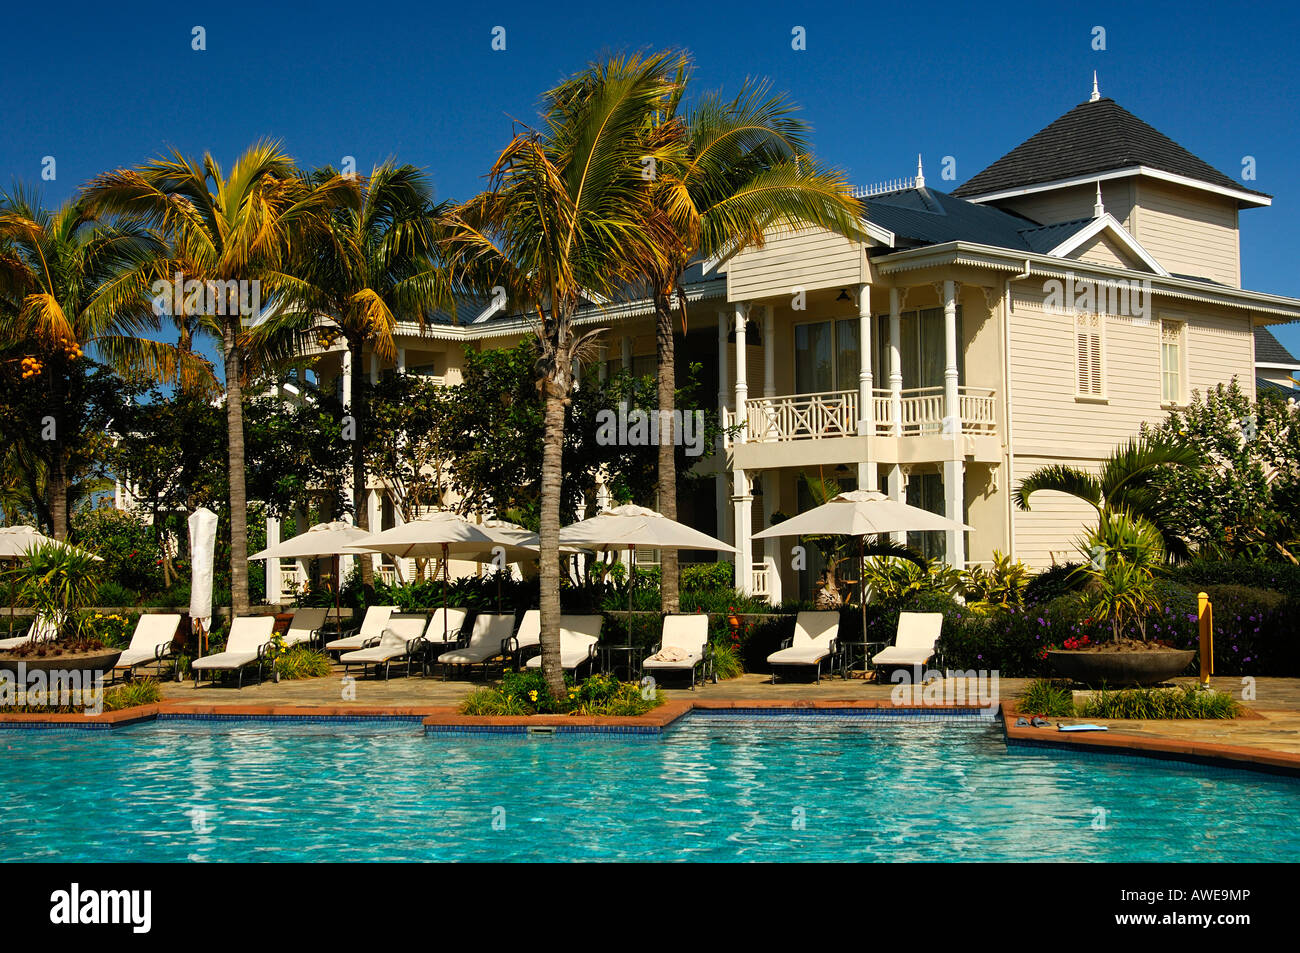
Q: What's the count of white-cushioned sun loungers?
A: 13